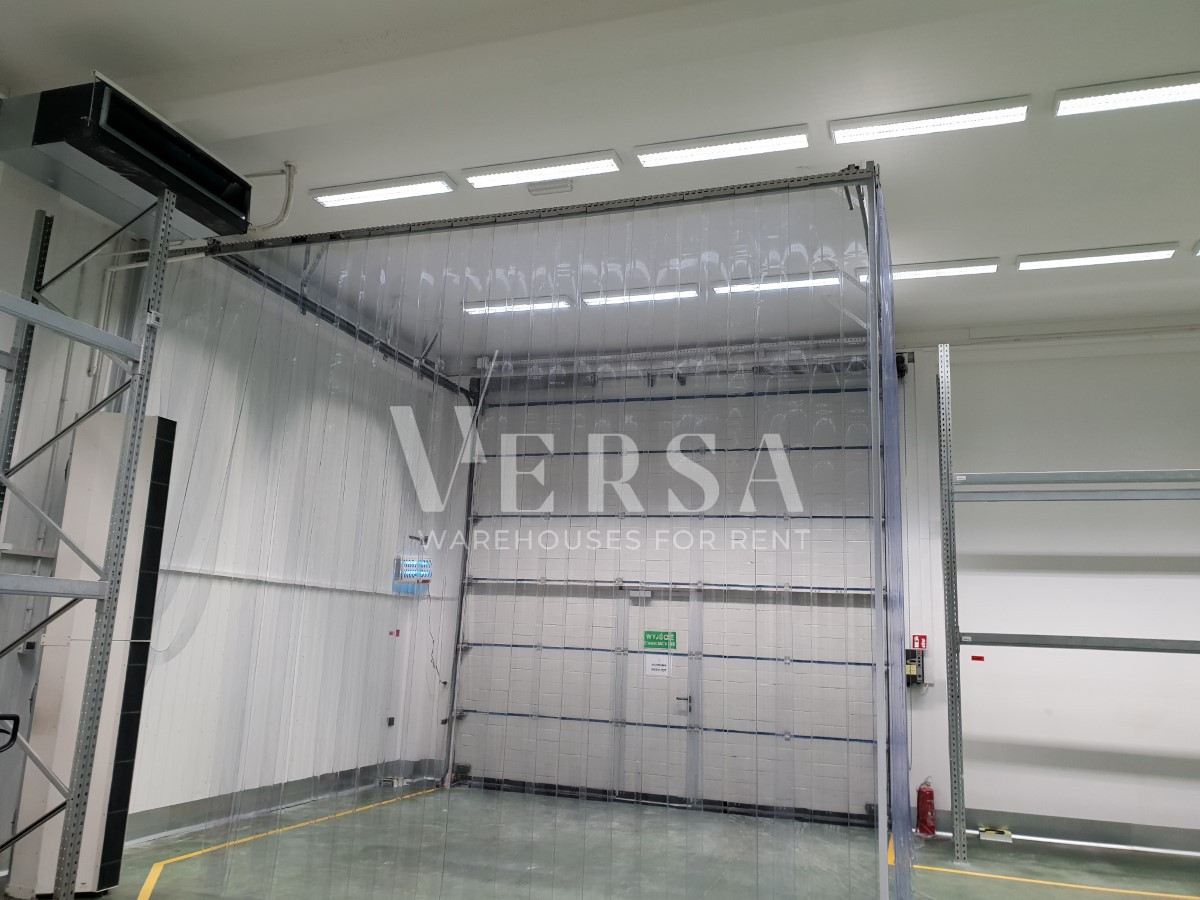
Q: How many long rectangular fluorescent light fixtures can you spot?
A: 10